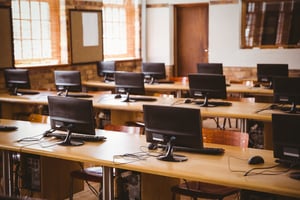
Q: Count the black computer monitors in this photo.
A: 12